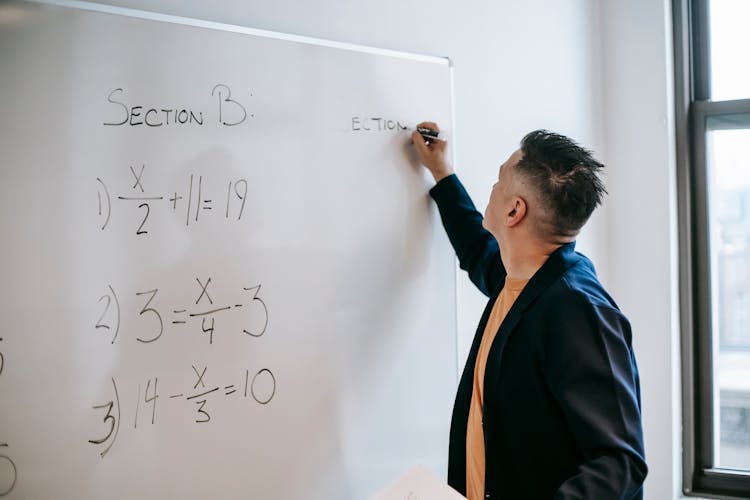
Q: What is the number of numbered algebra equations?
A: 3